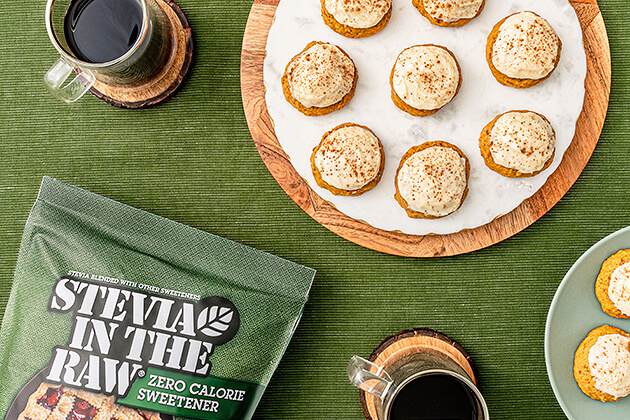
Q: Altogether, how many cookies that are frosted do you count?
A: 10